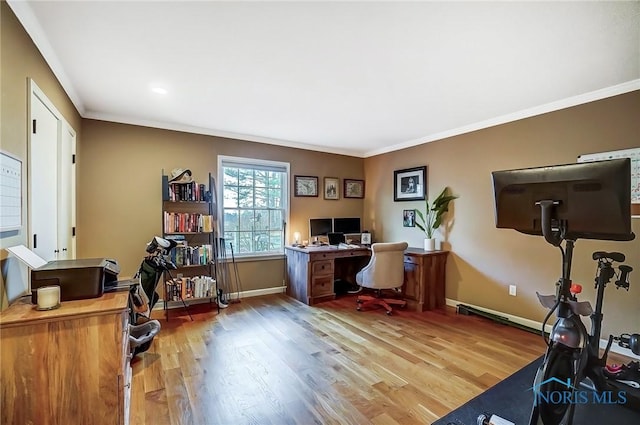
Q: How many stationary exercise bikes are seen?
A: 1